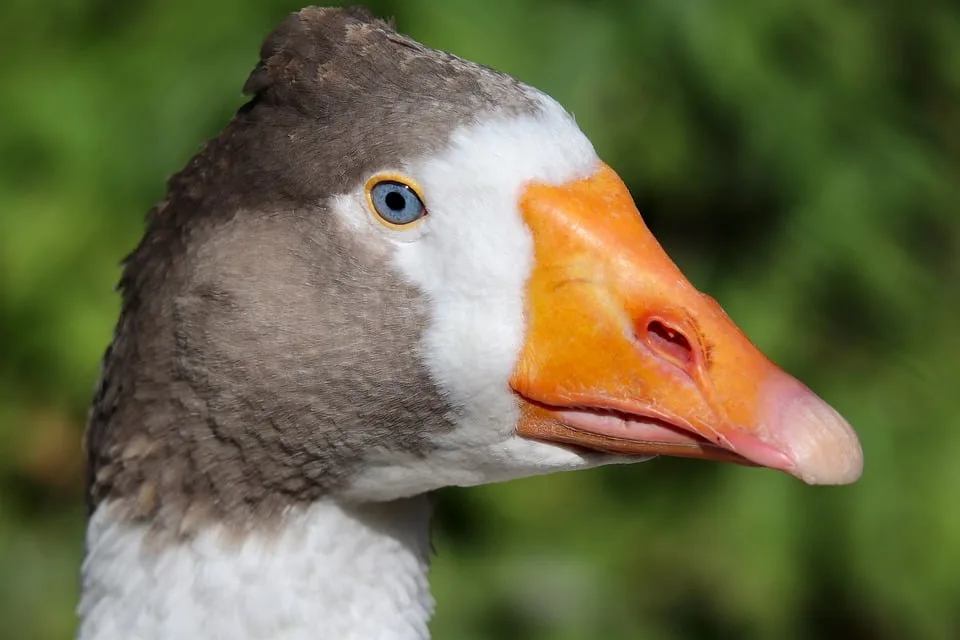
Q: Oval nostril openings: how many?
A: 1